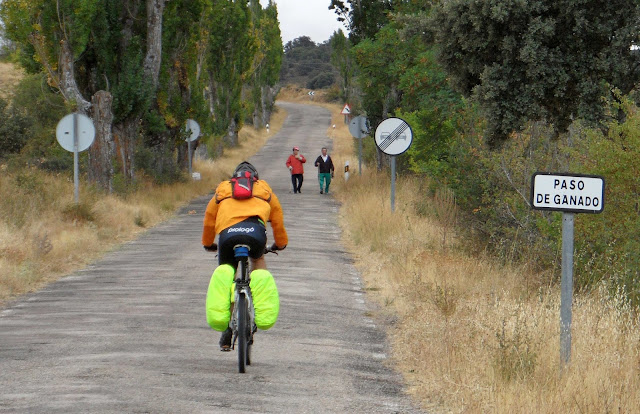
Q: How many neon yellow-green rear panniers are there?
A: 2